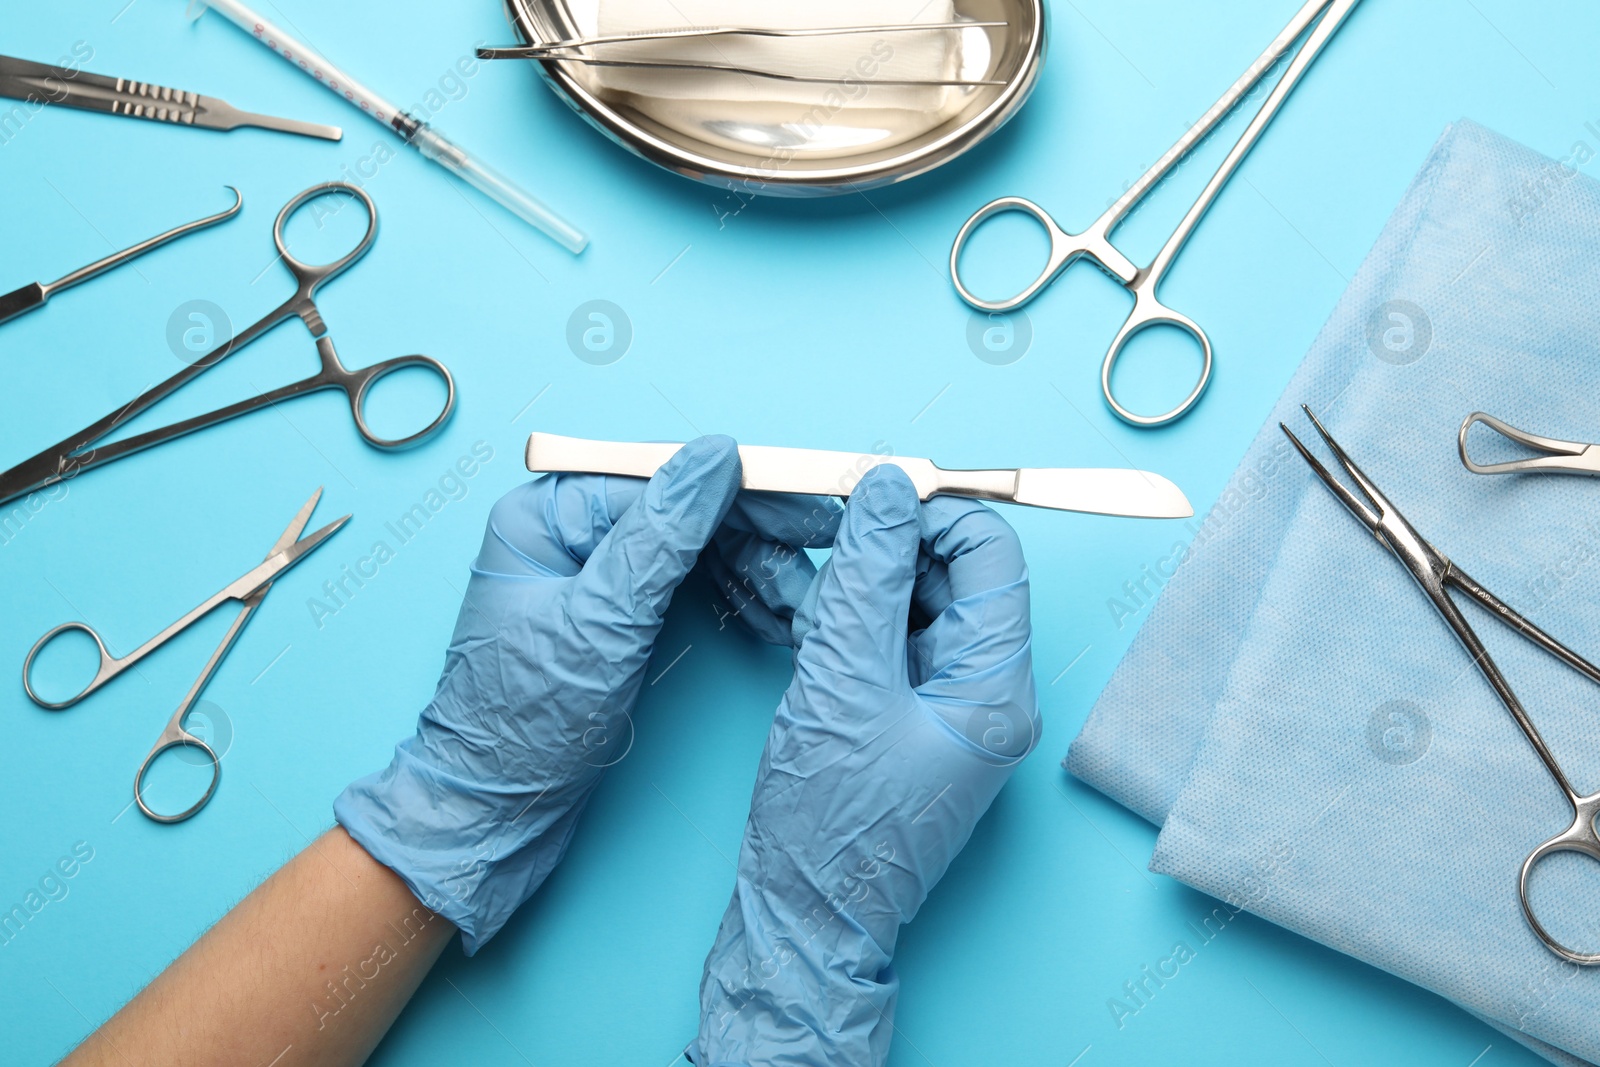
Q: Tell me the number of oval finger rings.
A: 7